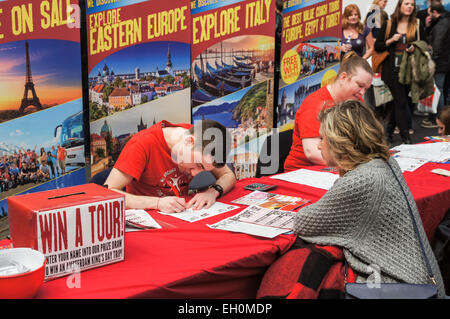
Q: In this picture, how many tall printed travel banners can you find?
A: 4